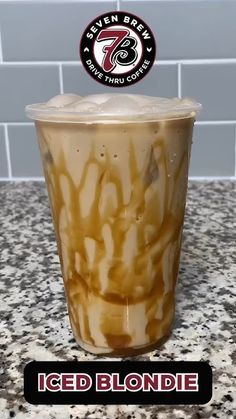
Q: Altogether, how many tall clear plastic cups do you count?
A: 1